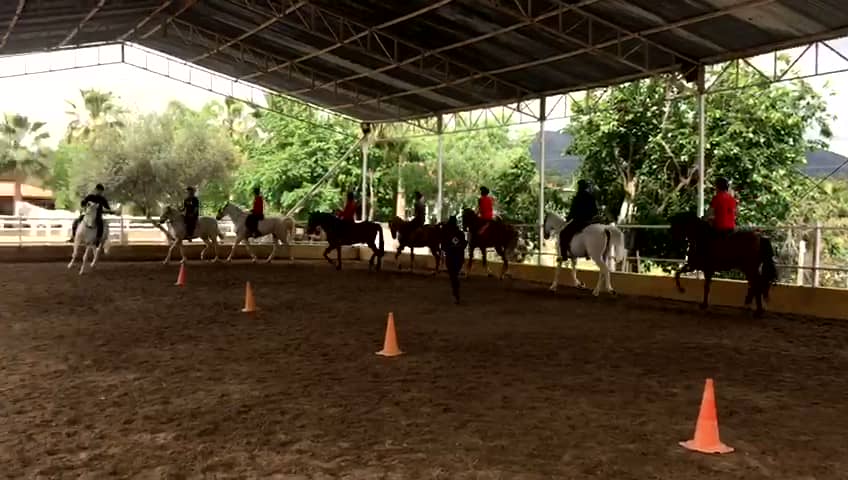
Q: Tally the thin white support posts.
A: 4